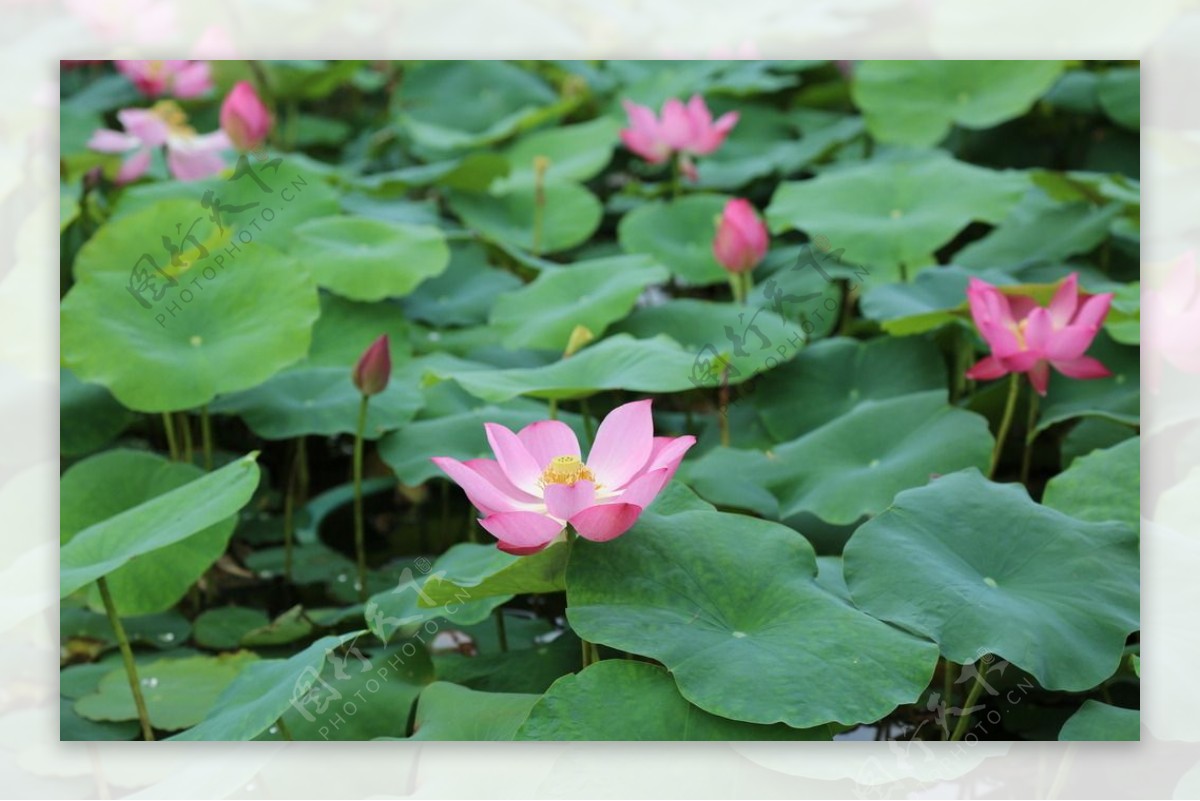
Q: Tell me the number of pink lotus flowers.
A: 8